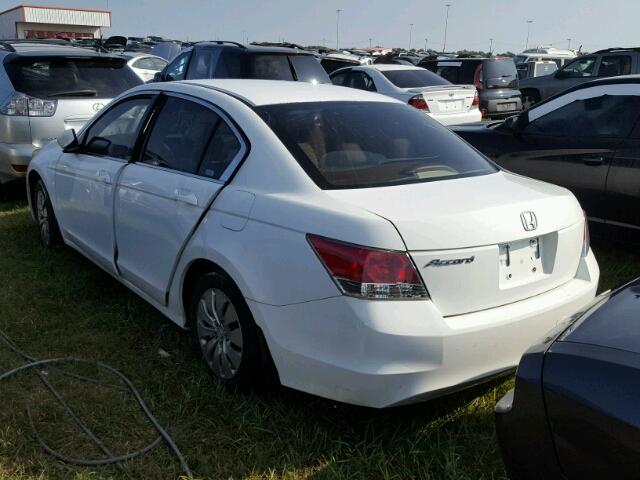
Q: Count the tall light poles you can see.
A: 4